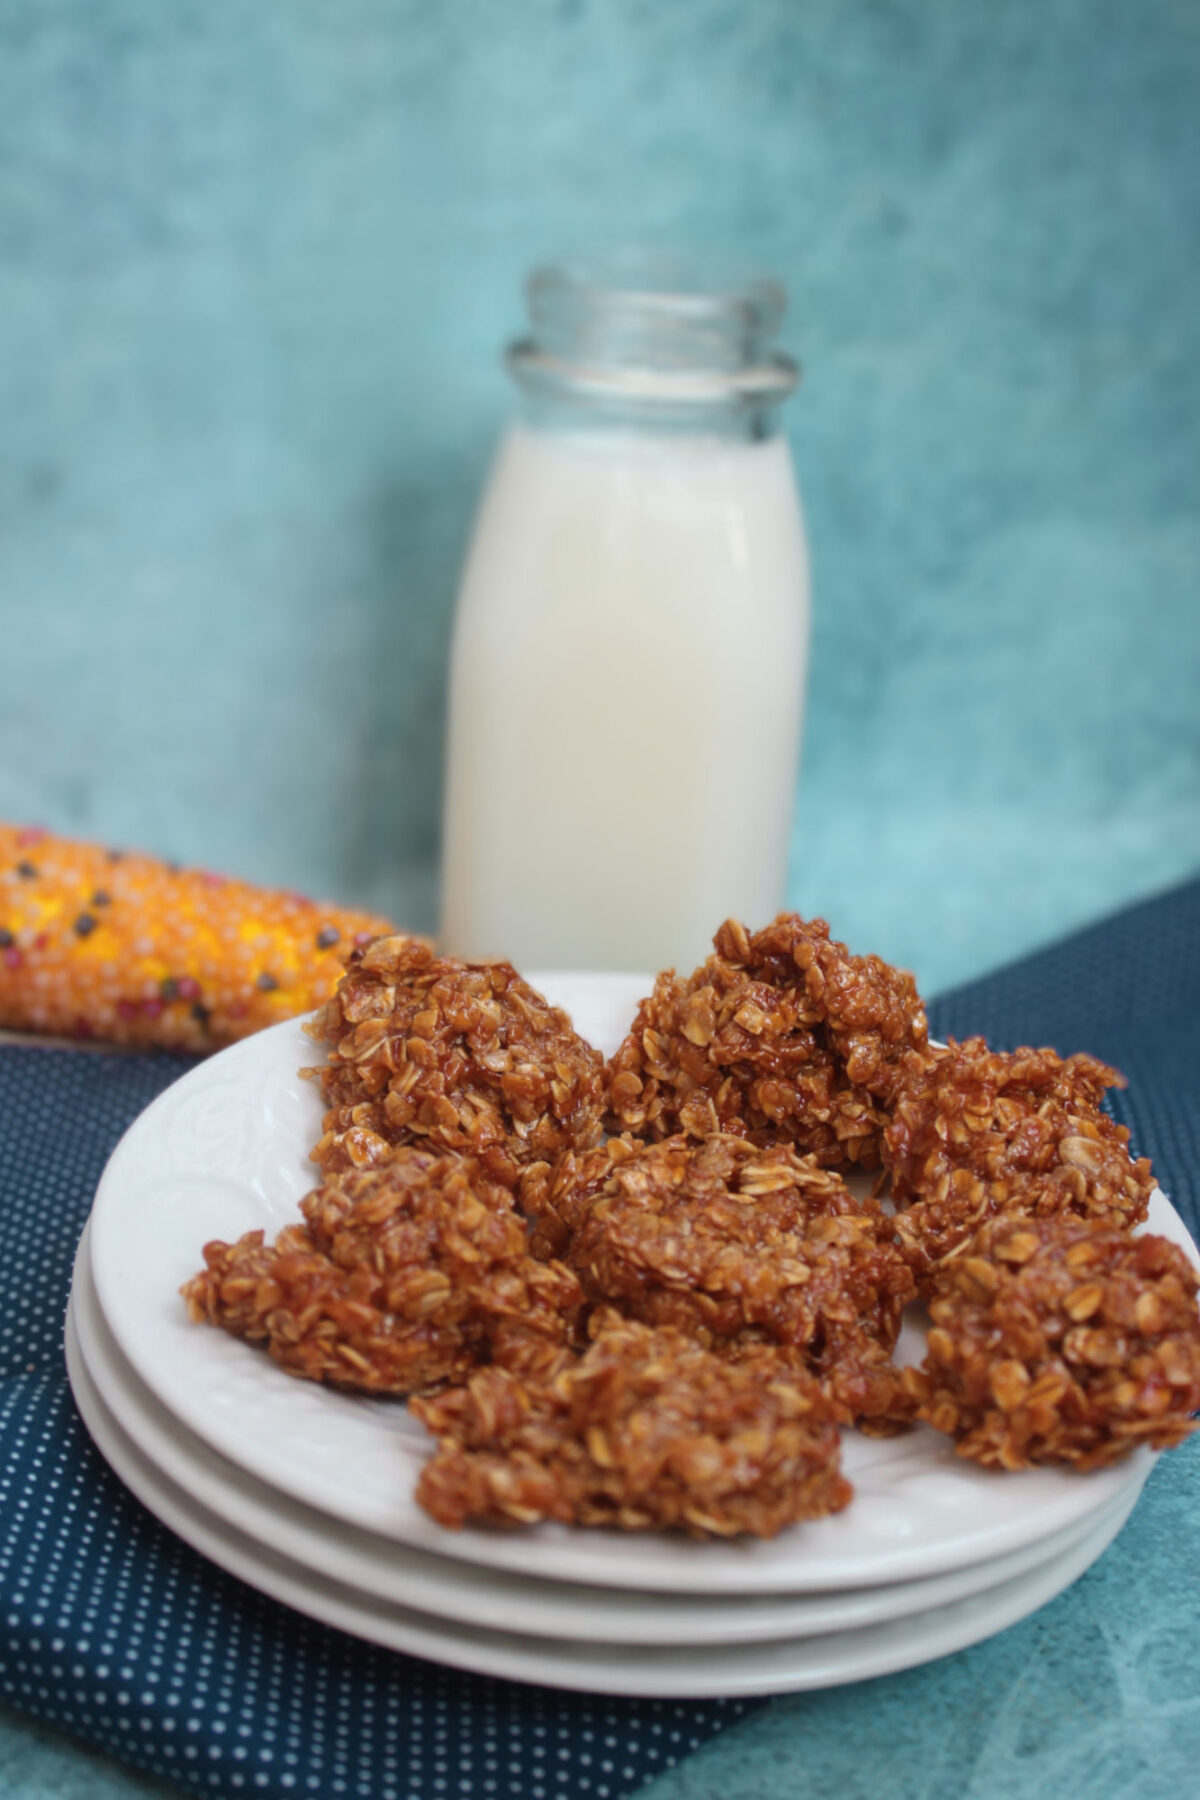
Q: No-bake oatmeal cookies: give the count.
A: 7